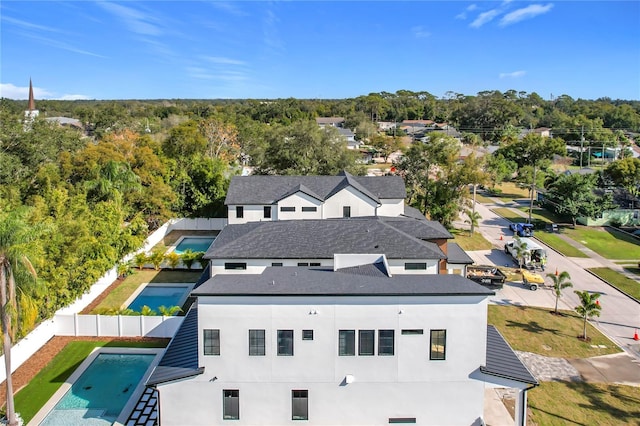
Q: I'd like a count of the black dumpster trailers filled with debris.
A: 1